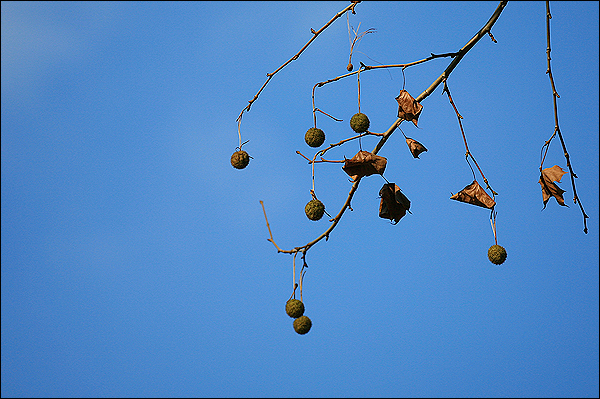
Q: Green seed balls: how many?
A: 7